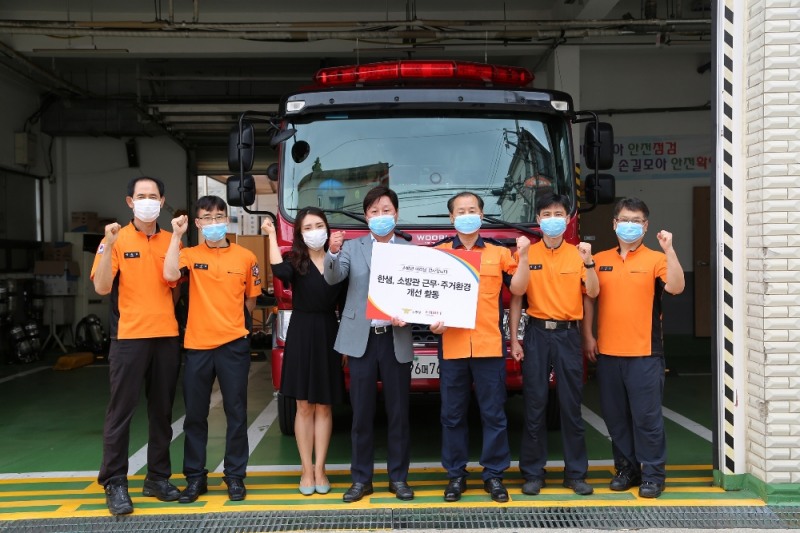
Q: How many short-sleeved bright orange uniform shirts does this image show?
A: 5